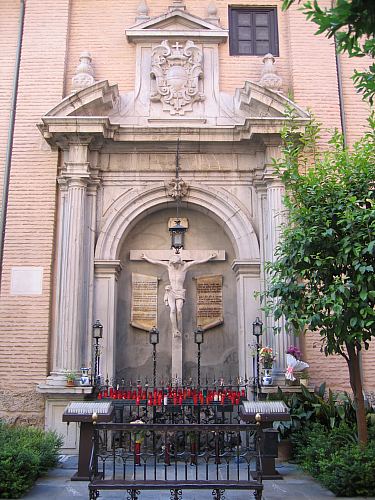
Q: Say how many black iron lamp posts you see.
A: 4